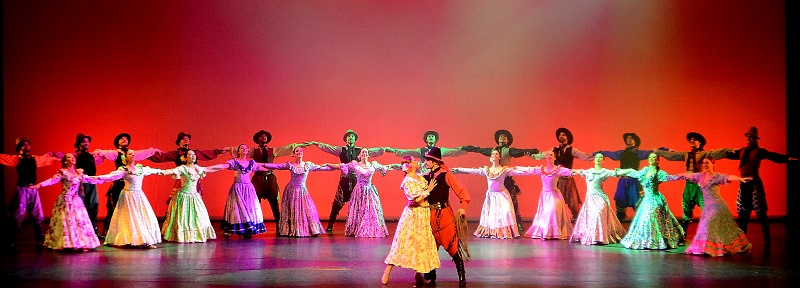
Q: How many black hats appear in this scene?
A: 13